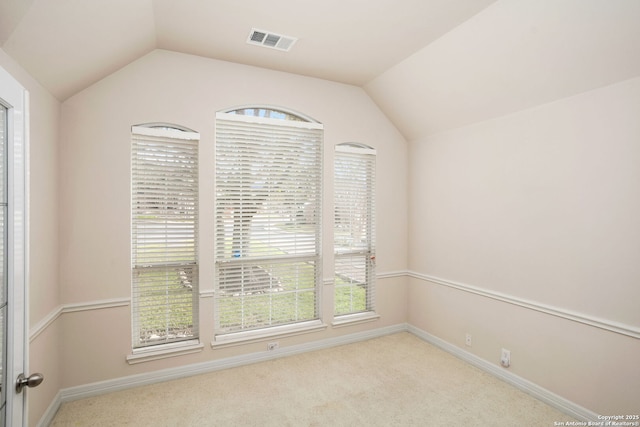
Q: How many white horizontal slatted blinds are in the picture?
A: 3